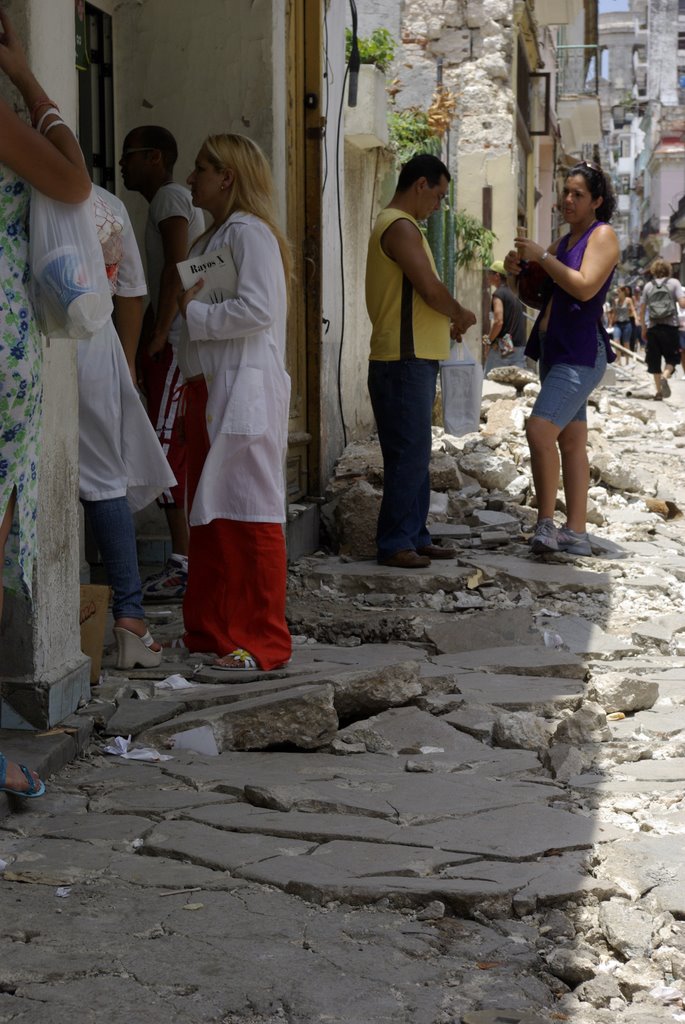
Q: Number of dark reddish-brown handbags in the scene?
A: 1